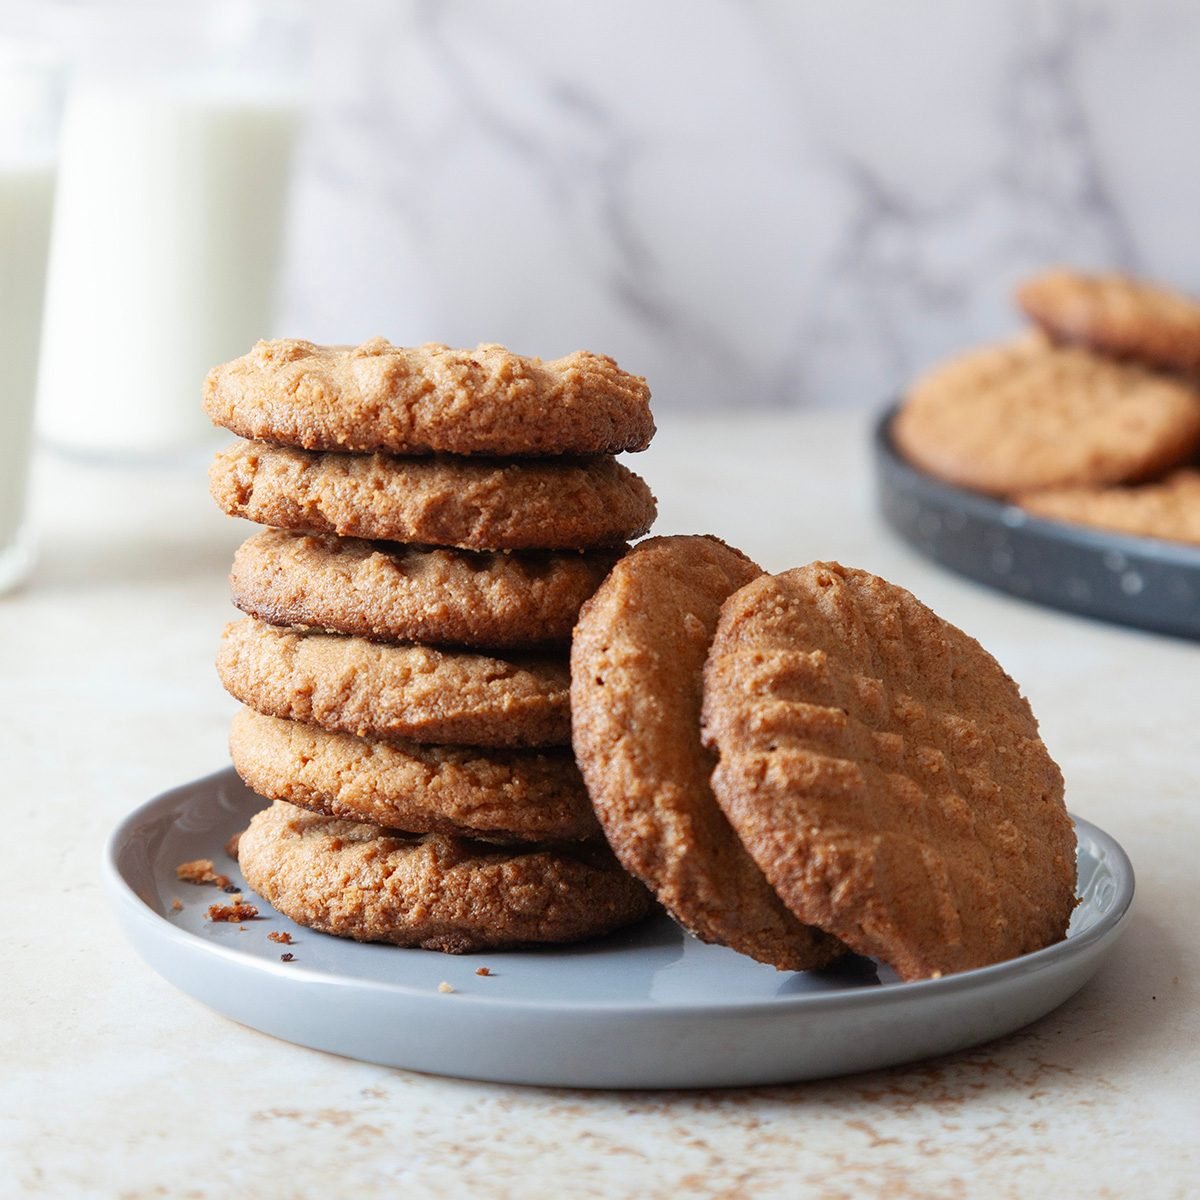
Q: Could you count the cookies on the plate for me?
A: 8